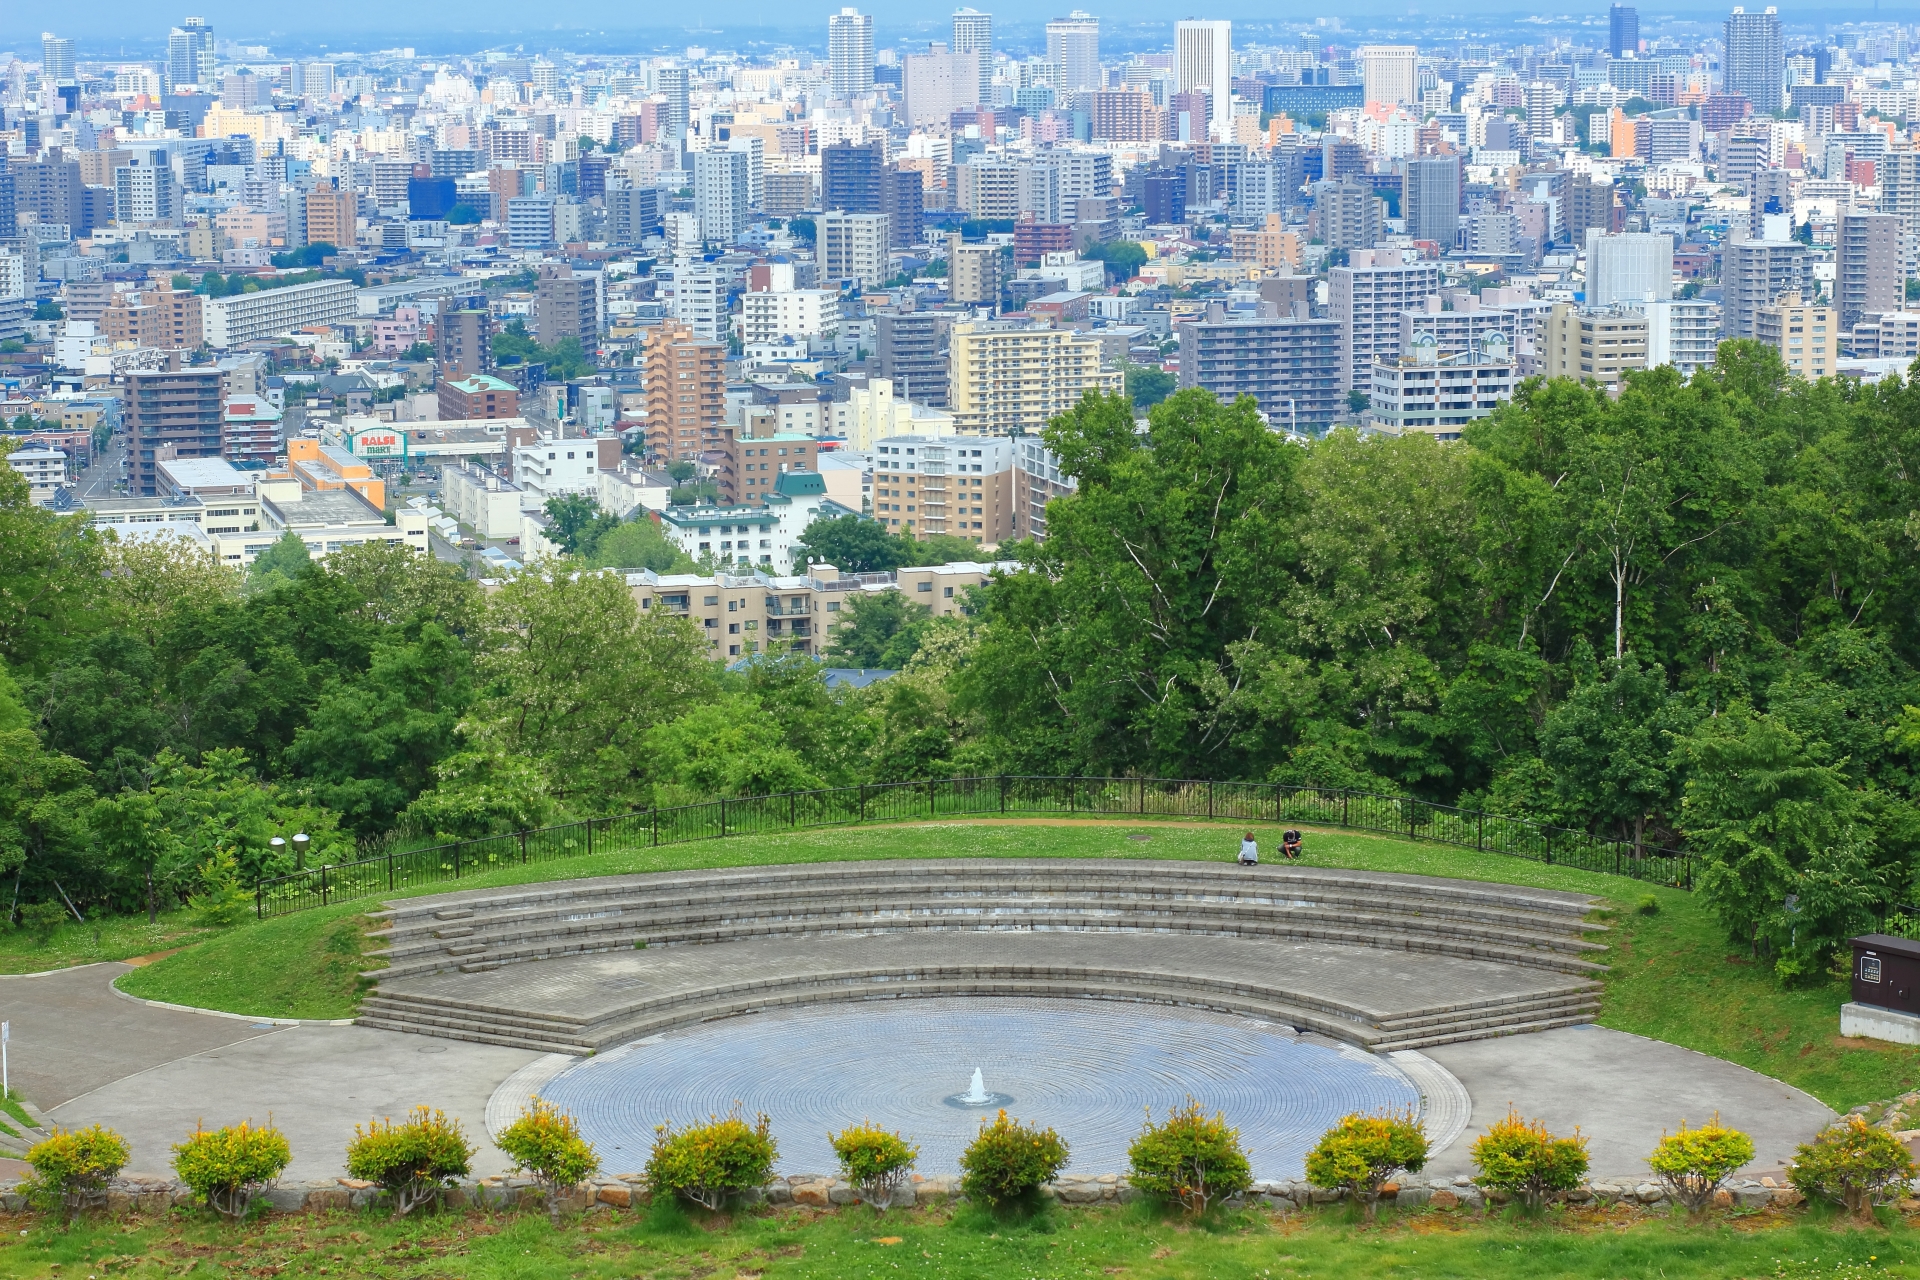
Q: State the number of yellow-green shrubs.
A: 12